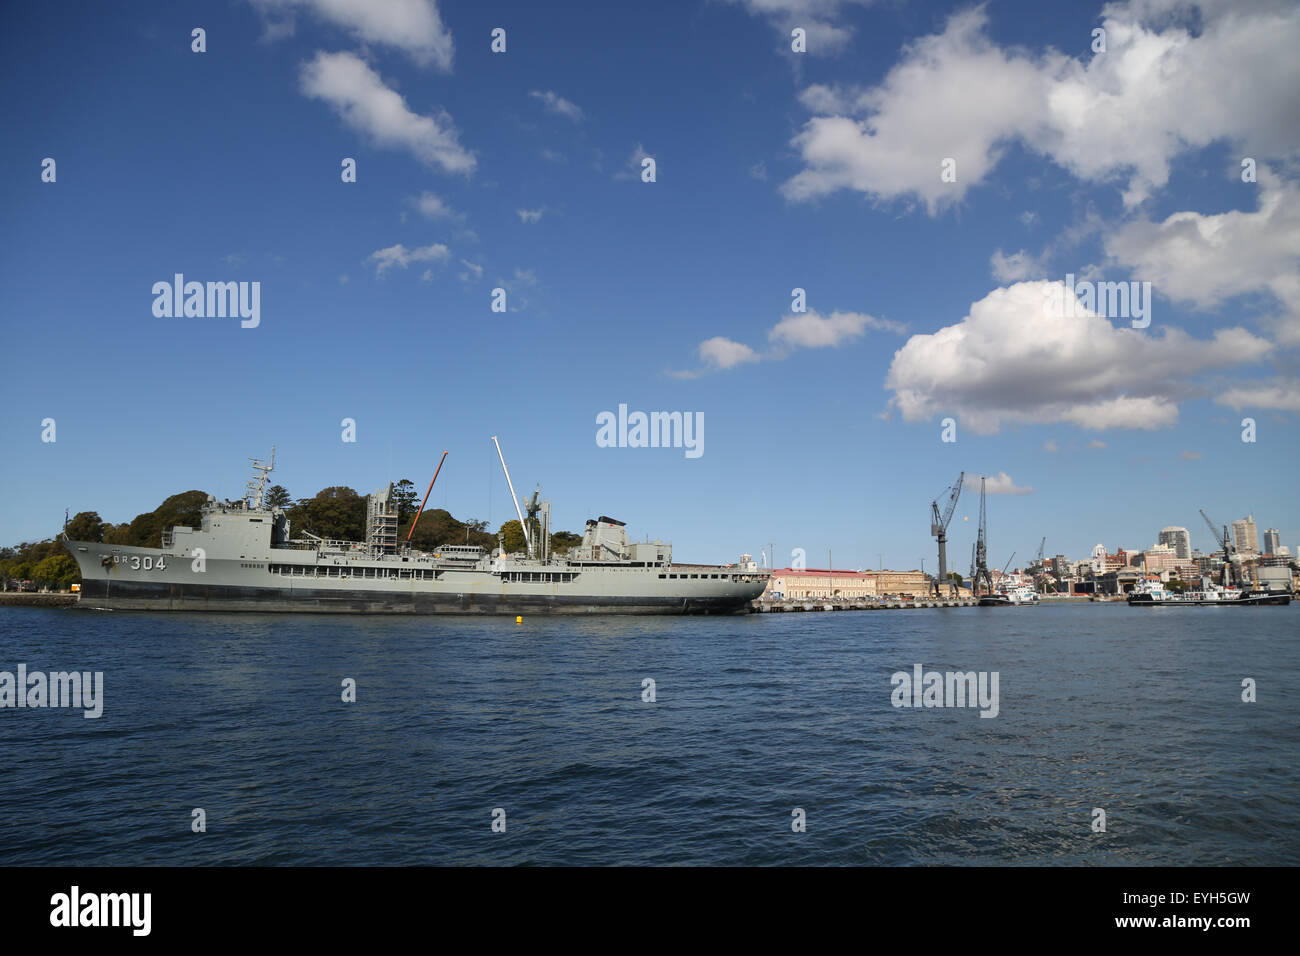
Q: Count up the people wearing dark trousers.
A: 0